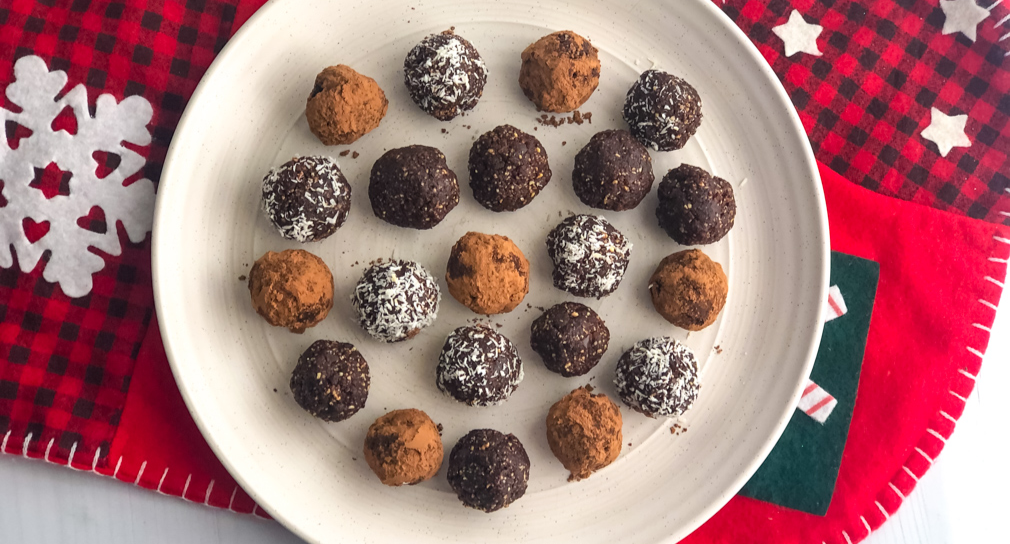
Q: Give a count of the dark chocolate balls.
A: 7